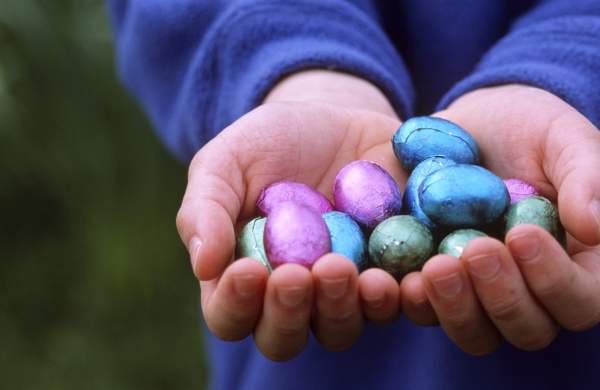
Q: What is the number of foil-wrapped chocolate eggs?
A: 12